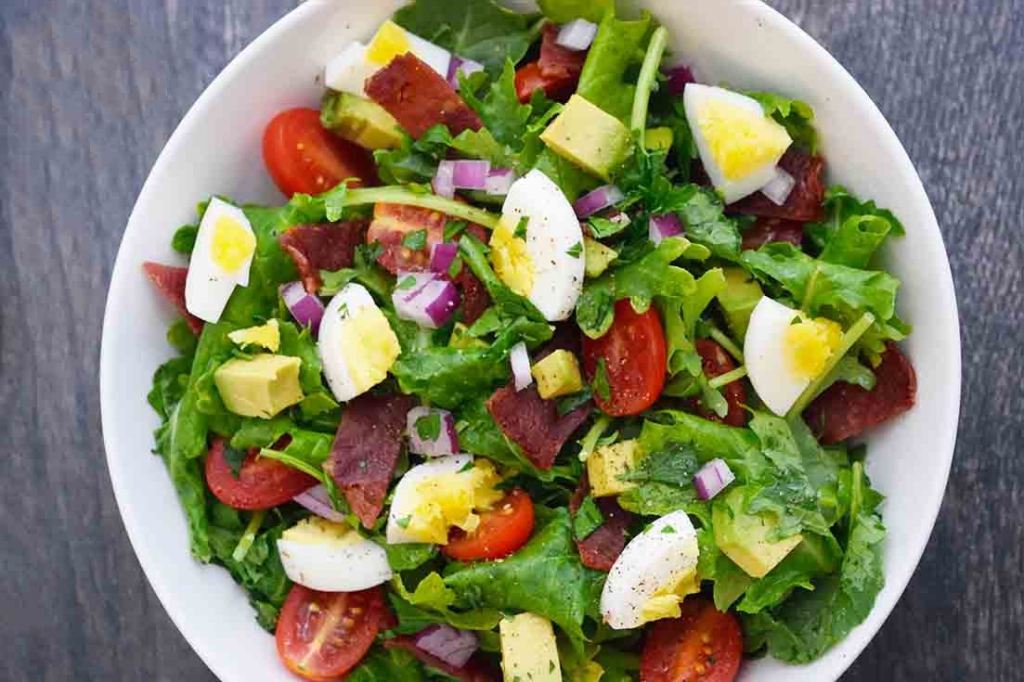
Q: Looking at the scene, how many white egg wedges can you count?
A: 9